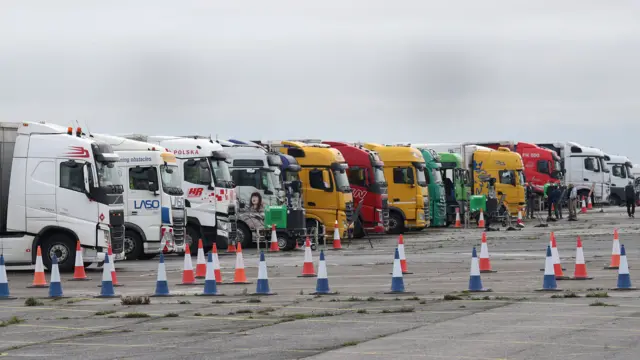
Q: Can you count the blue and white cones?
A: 11